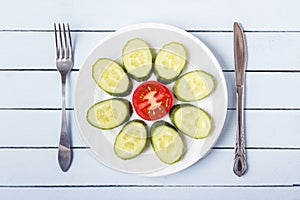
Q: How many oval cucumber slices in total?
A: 8